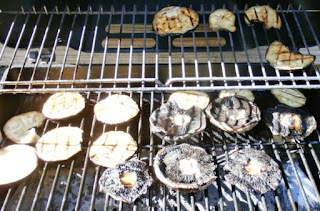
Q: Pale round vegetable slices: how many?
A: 13